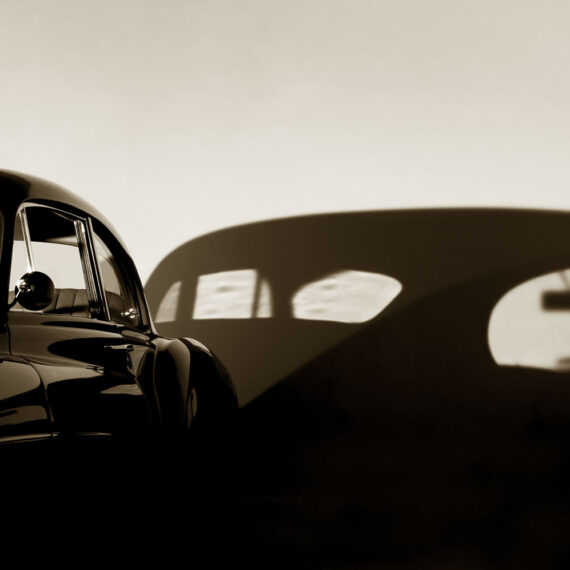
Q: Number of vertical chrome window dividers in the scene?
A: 2